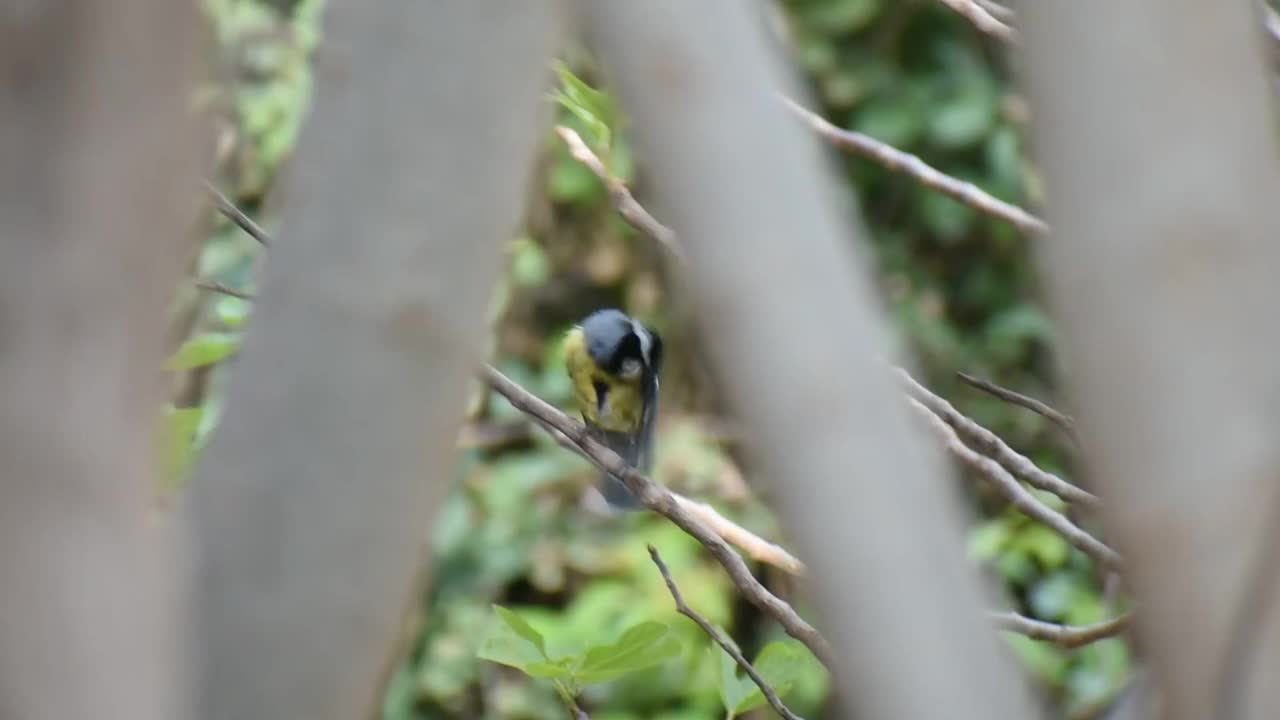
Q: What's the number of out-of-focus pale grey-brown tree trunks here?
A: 4